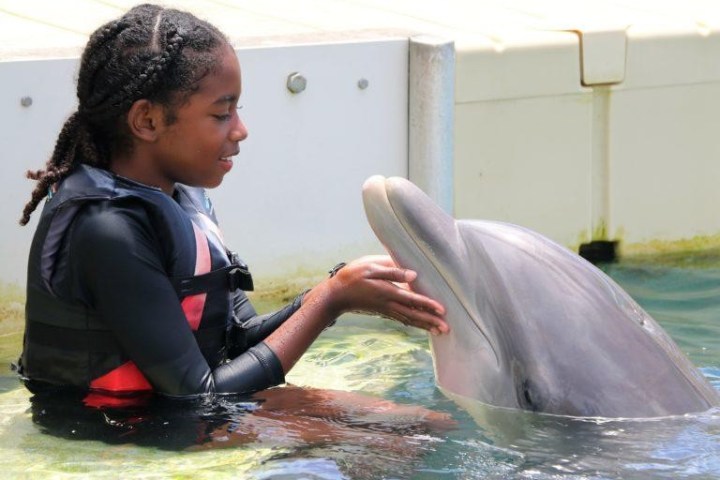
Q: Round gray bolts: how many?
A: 3